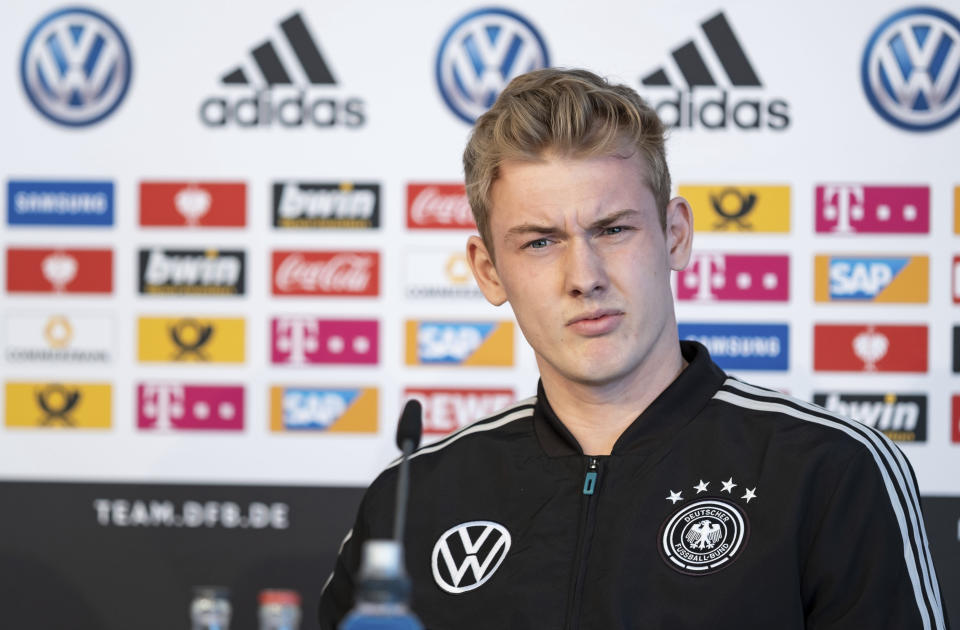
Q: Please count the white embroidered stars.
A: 4